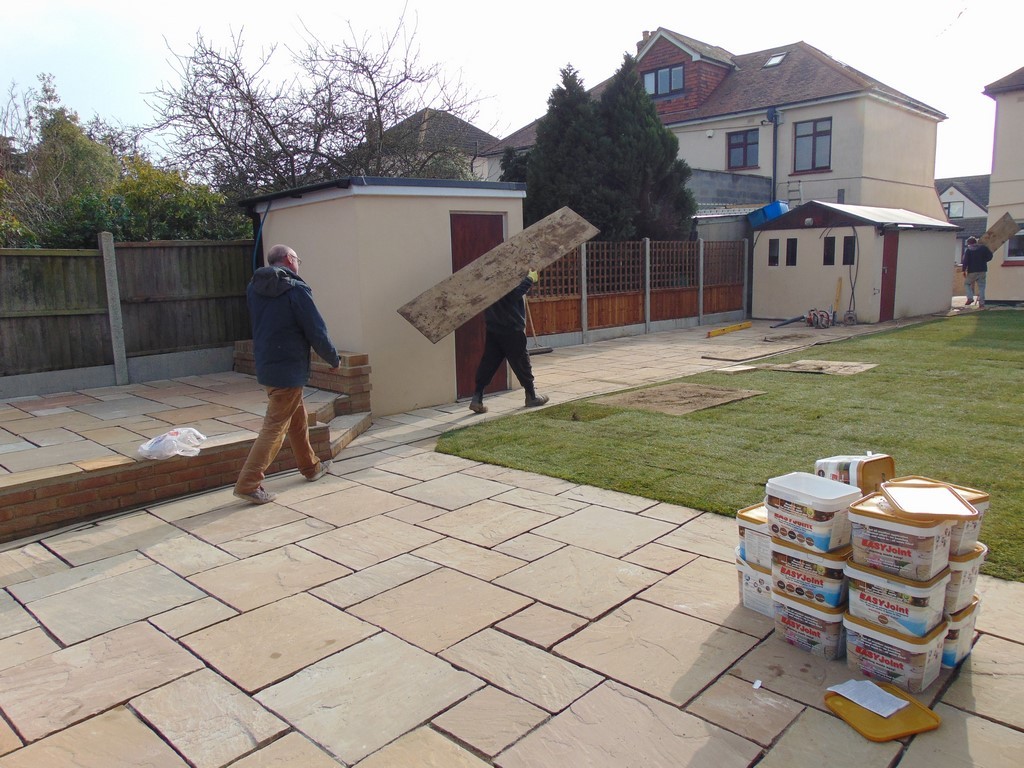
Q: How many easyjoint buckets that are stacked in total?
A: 12